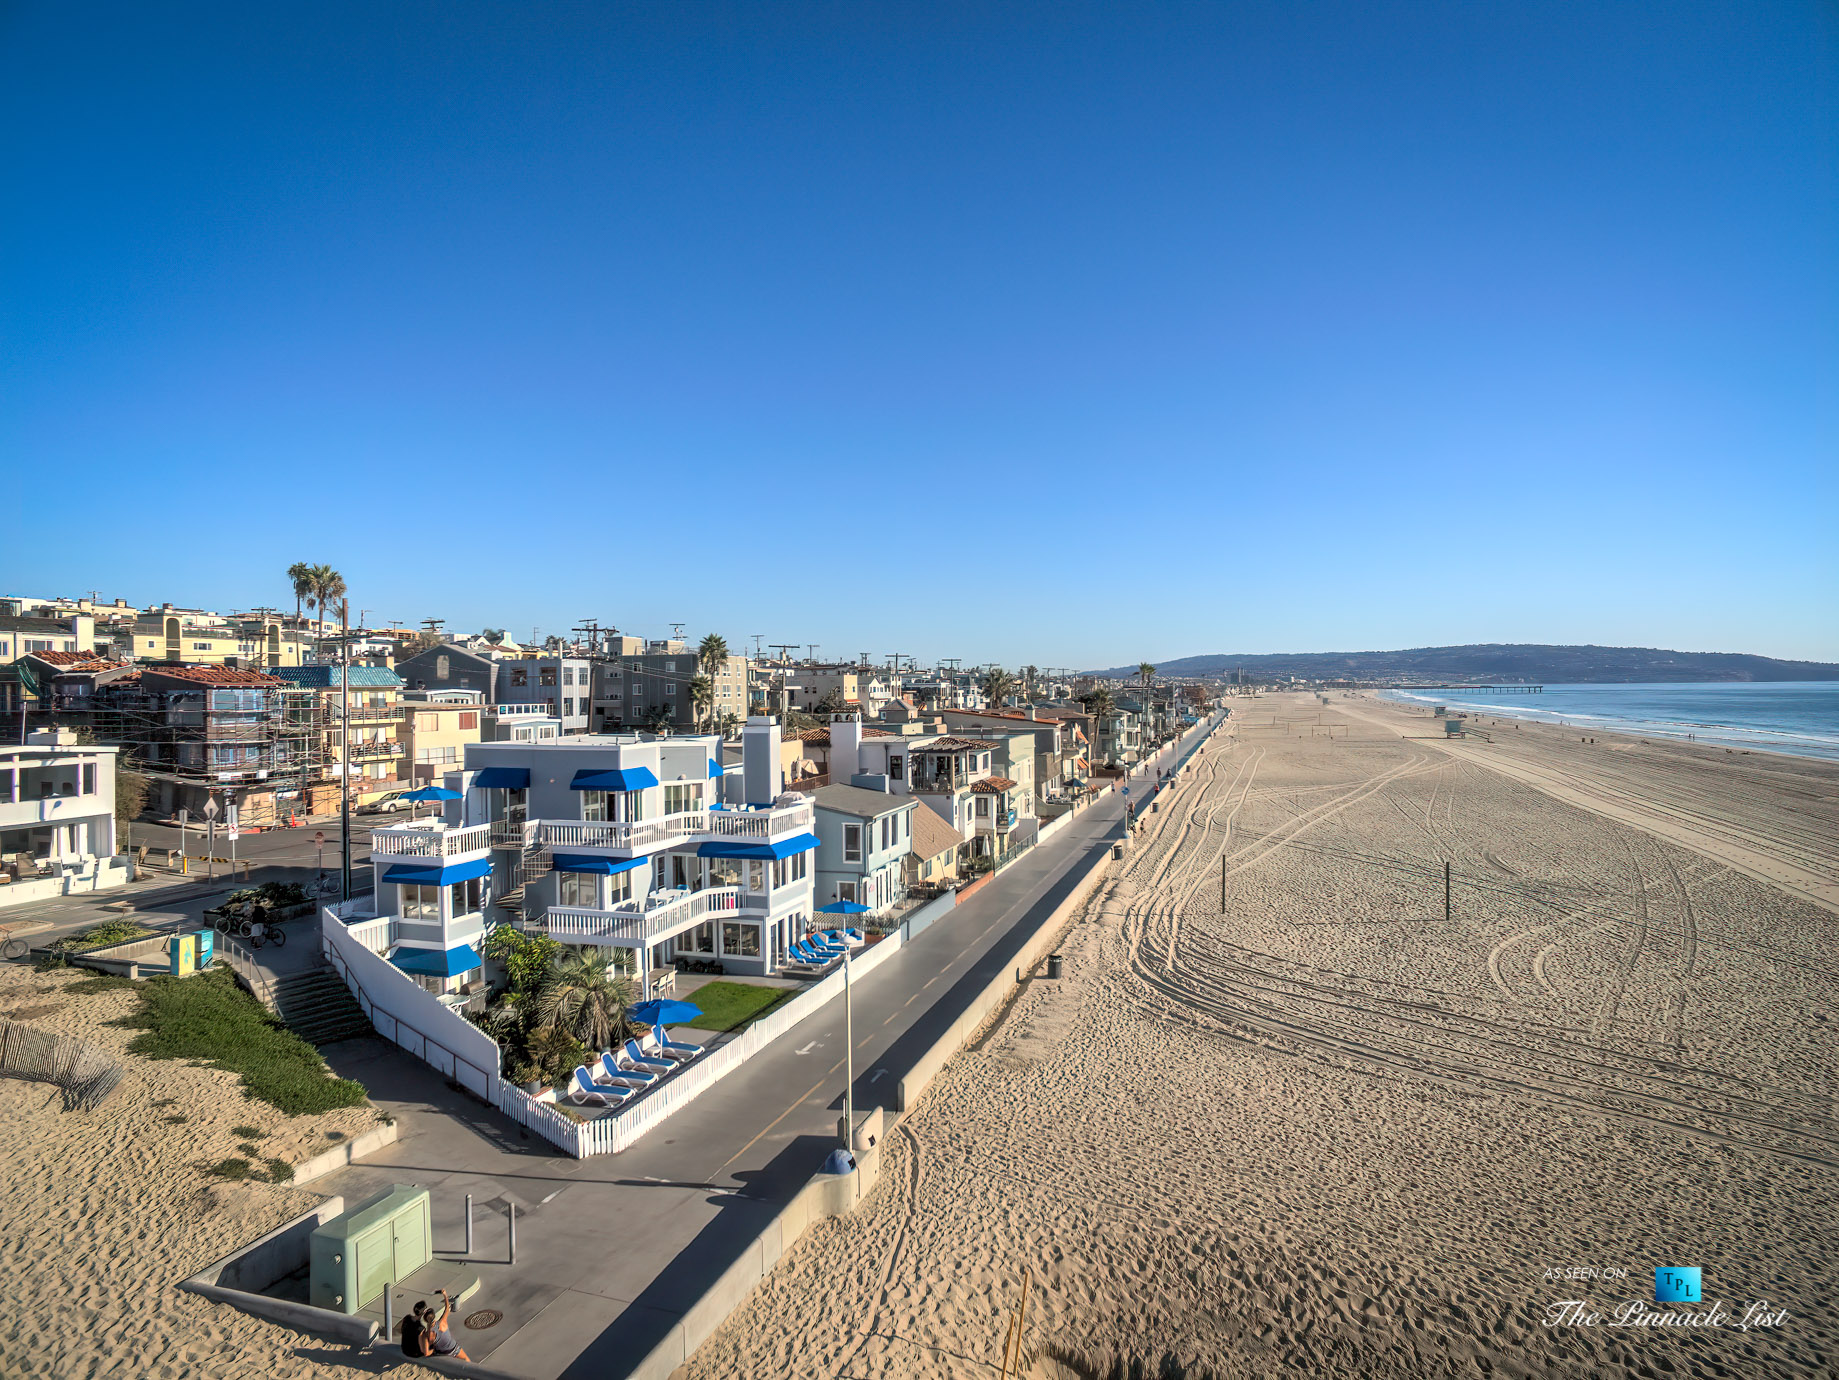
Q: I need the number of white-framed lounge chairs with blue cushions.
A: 7